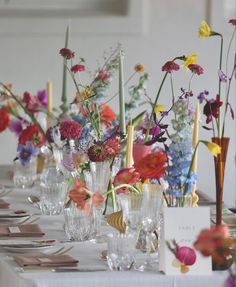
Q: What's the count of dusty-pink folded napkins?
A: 3